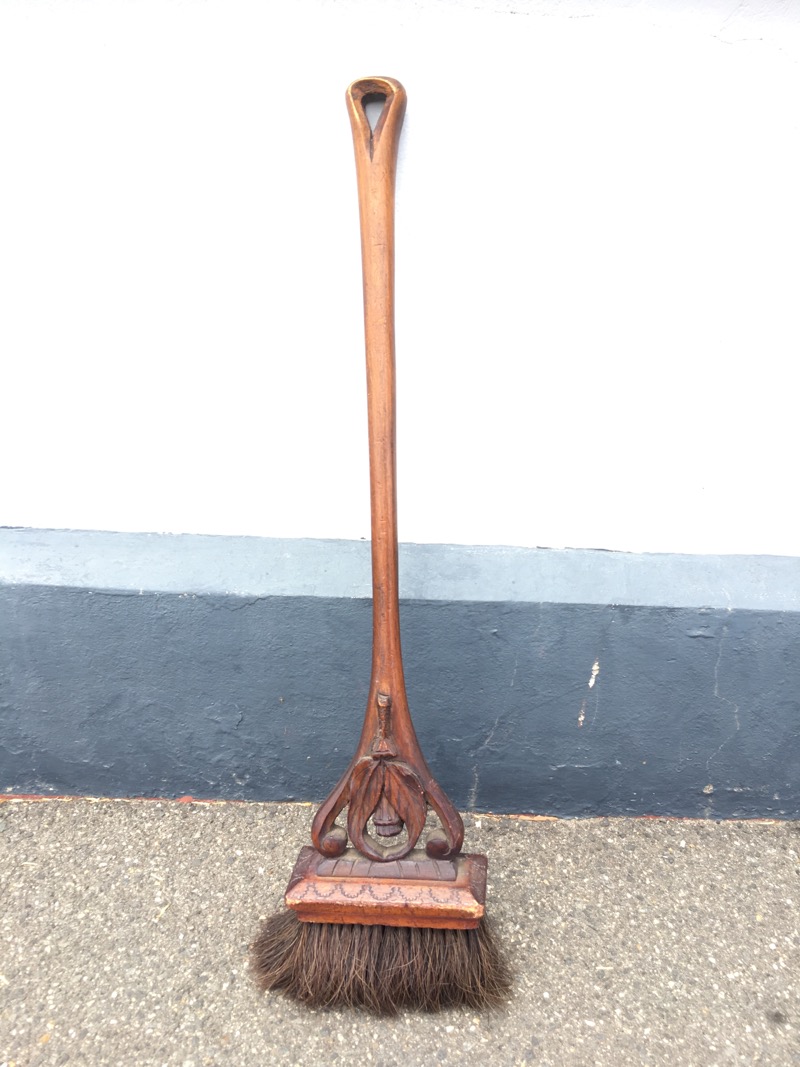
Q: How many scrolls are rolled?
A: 2